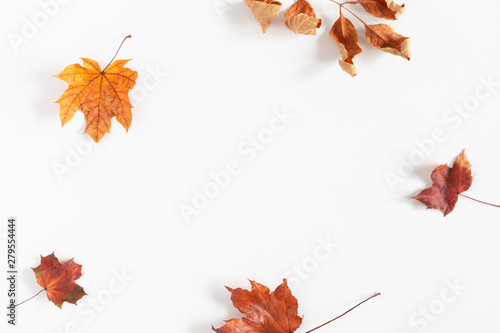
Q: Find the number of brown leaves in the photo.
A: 5